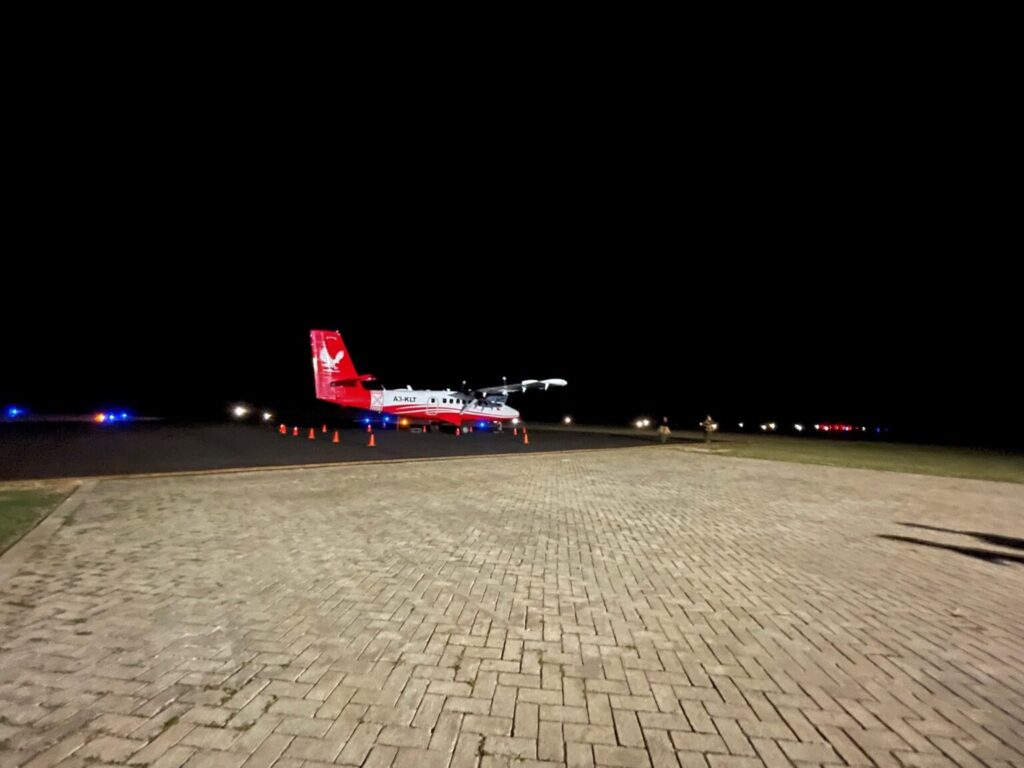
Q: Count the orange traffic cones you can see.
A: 13